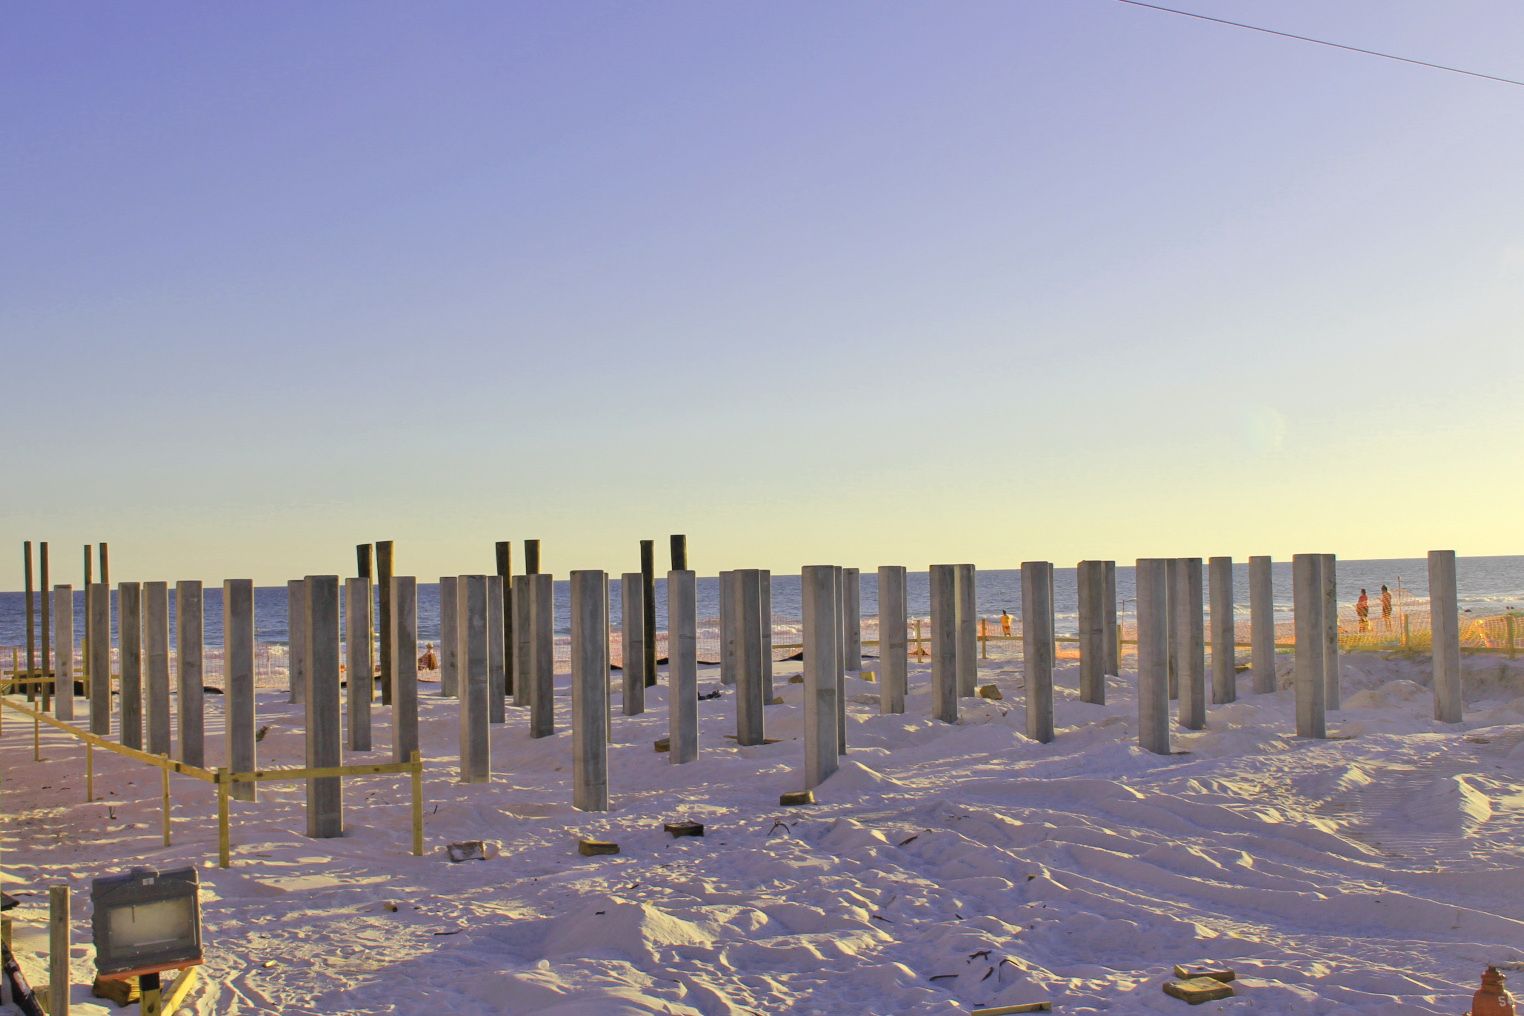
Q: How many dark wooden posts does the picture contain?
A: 10